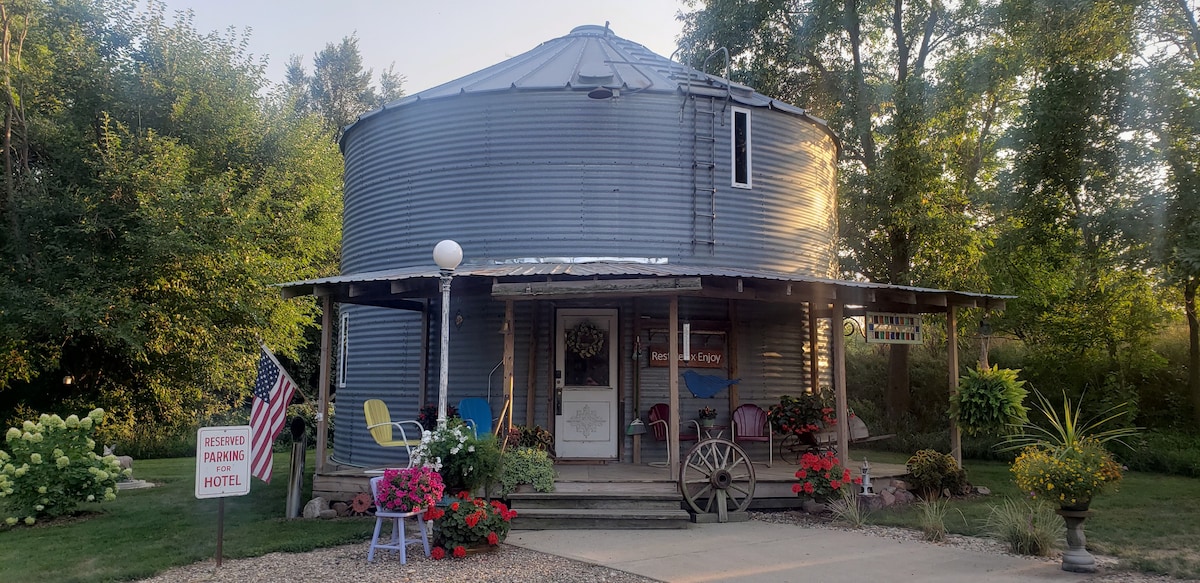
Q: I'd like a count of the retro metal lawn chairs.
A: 4